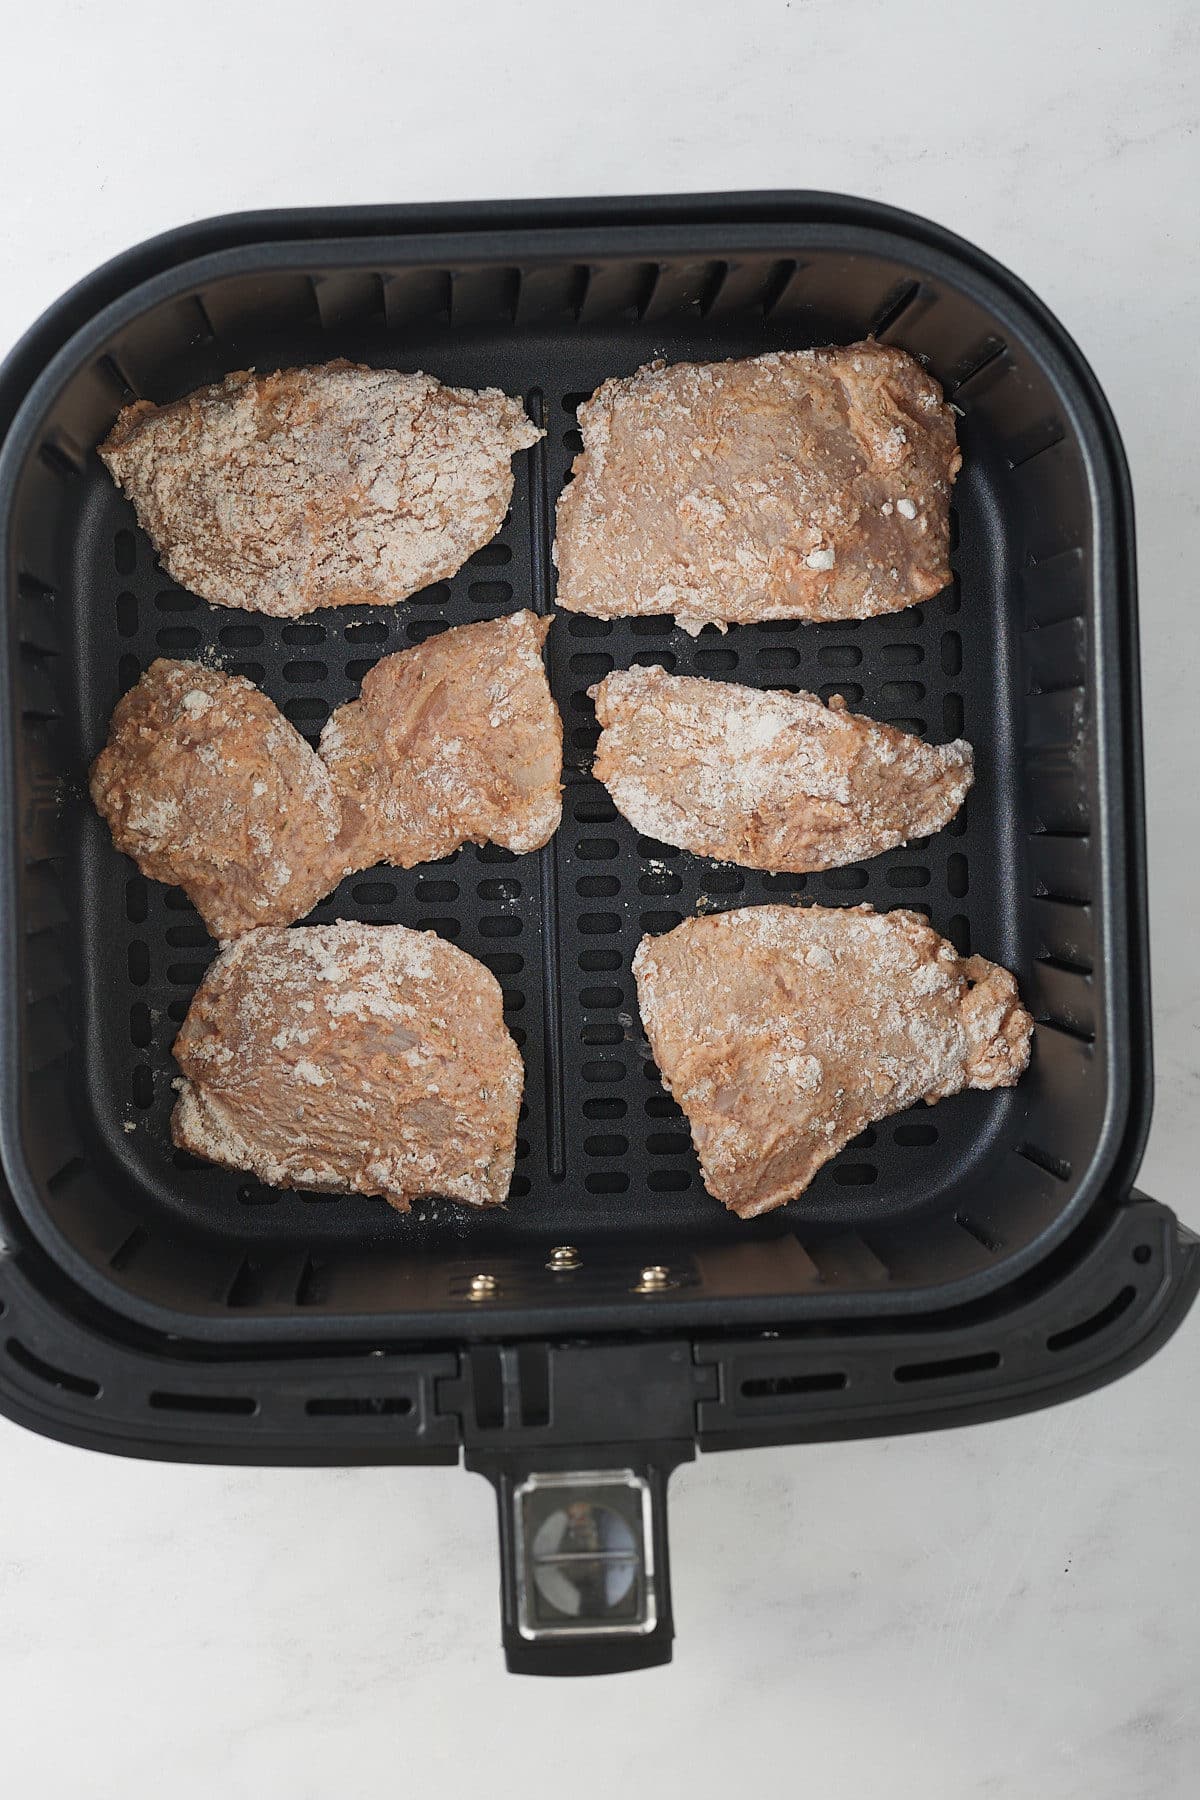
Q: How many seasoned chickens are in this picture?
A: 6